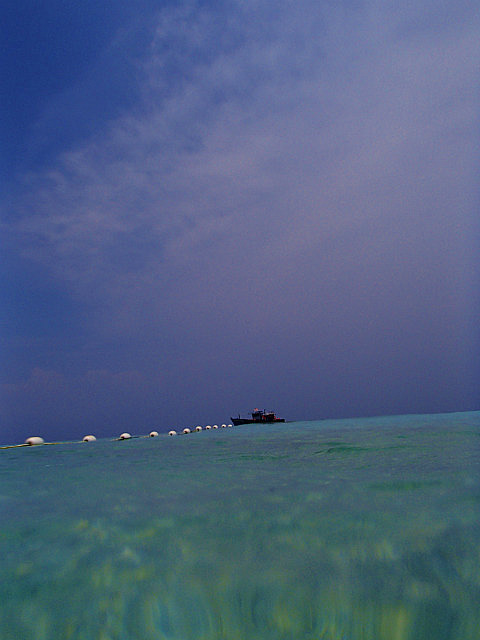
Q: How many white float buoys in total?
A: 11